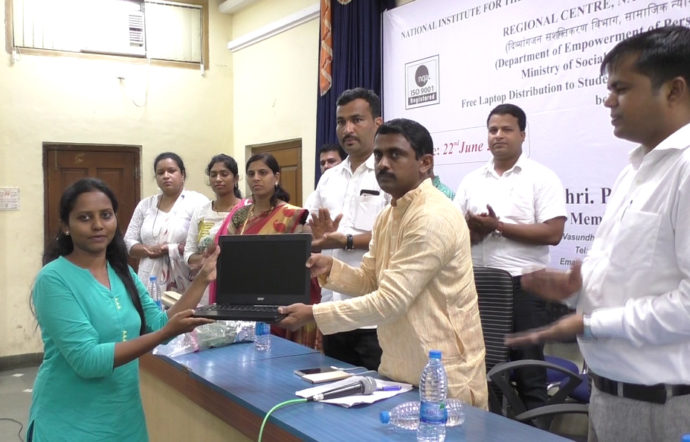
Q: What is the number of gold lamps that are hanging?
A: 0